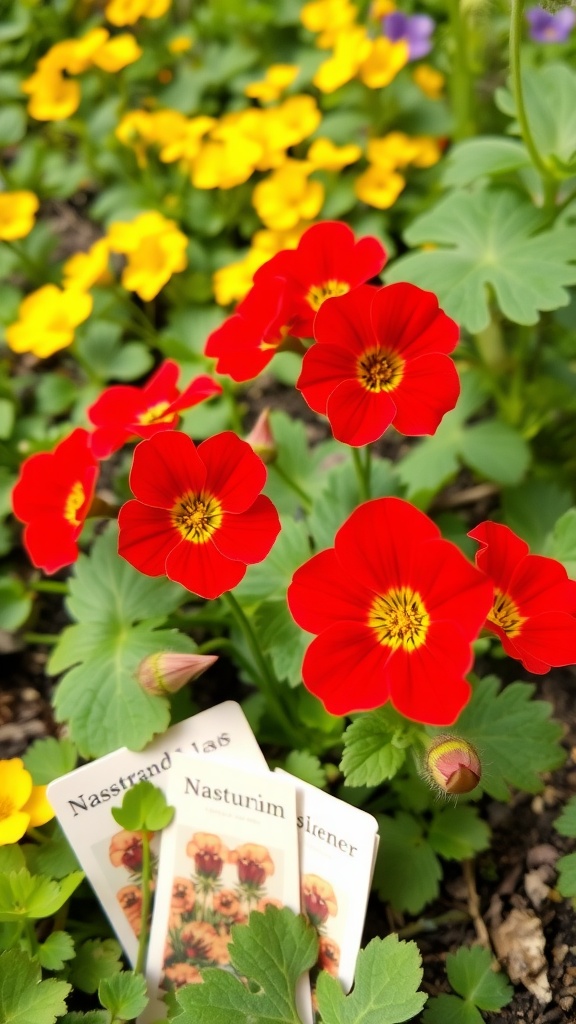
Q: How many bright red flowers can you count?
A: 8